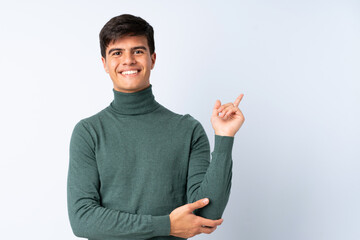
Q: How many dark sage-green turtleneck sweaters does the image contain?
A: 1